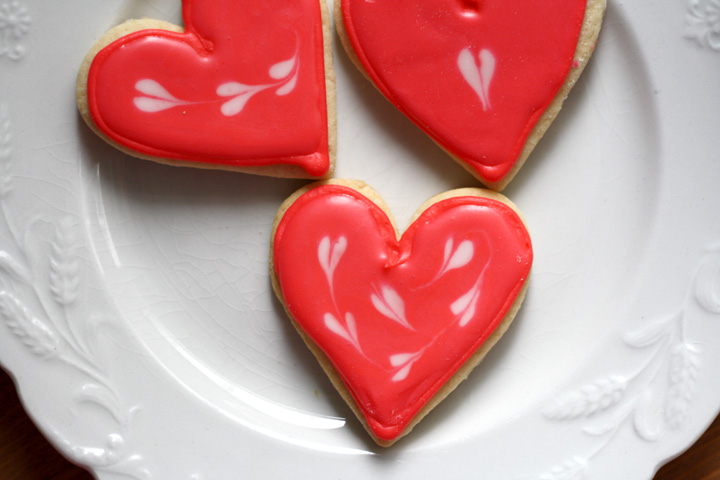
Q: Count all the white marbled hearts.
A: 10